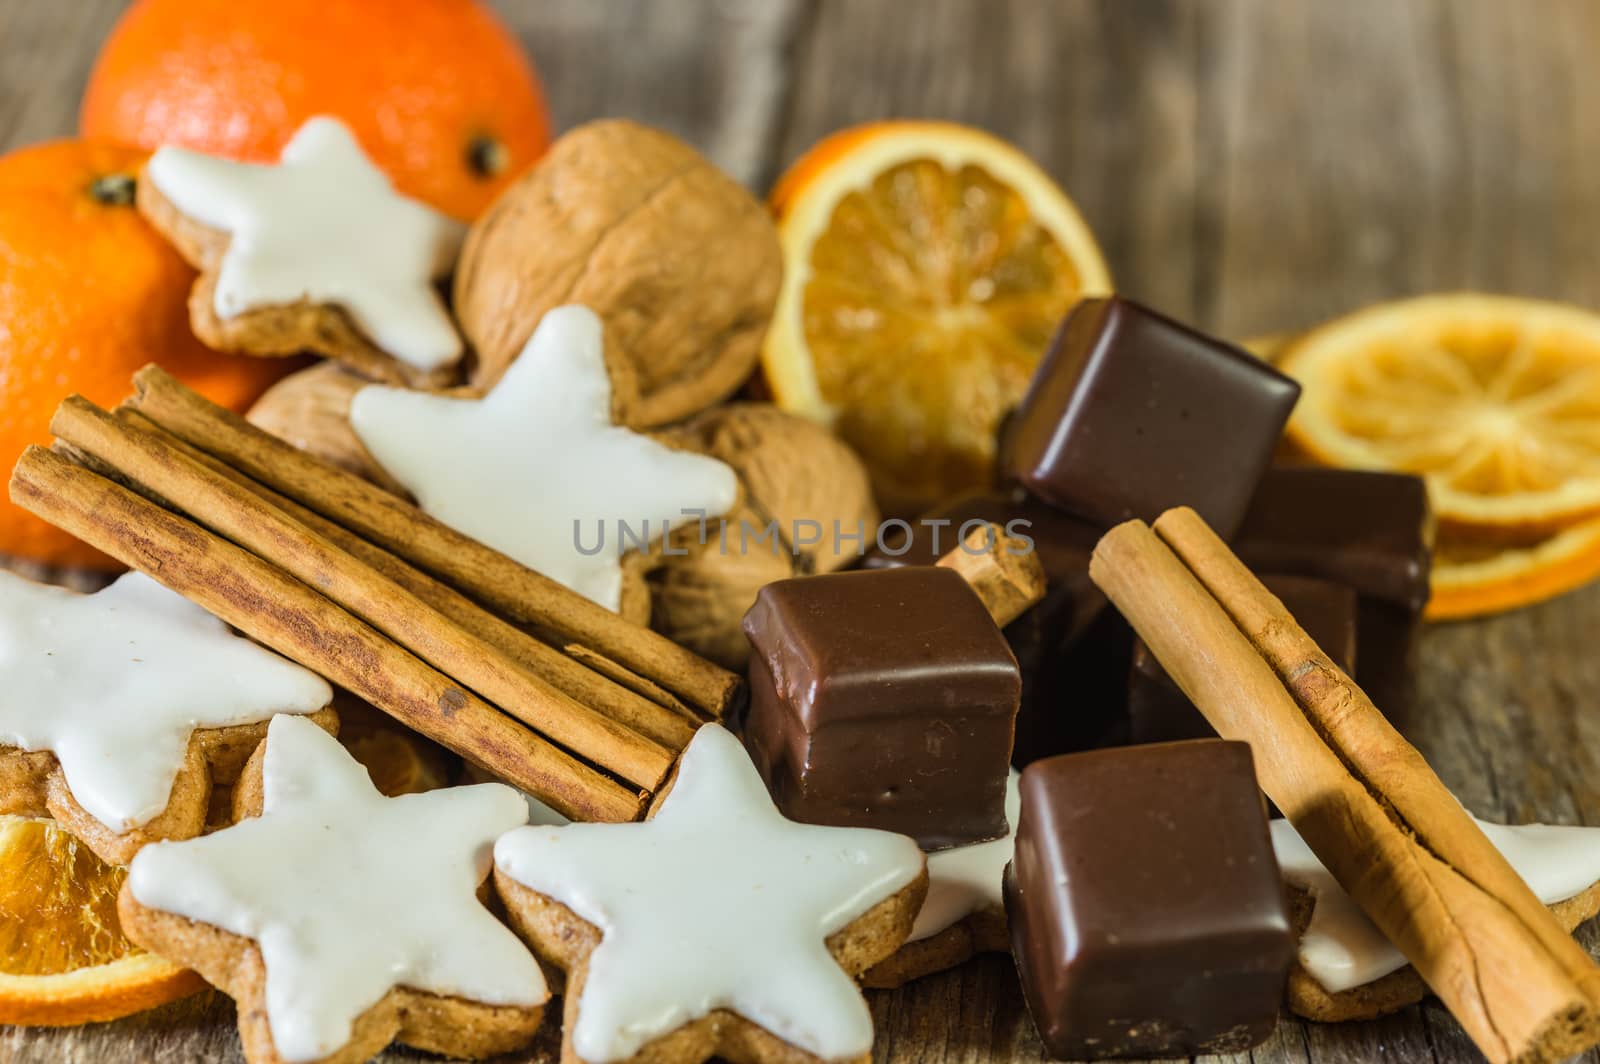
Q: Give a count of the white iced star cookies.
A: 7